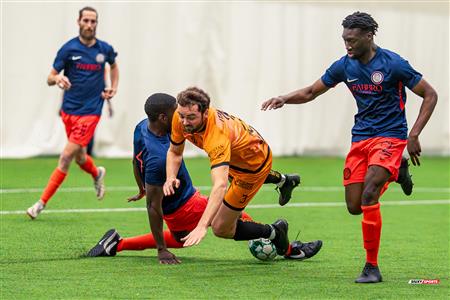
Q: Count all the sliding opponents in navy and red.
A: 1